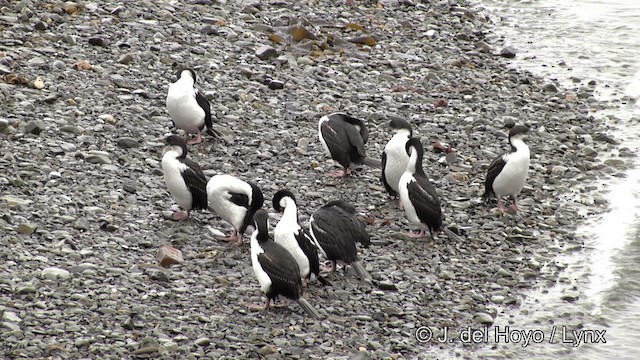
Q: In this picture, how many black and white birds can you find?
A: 10